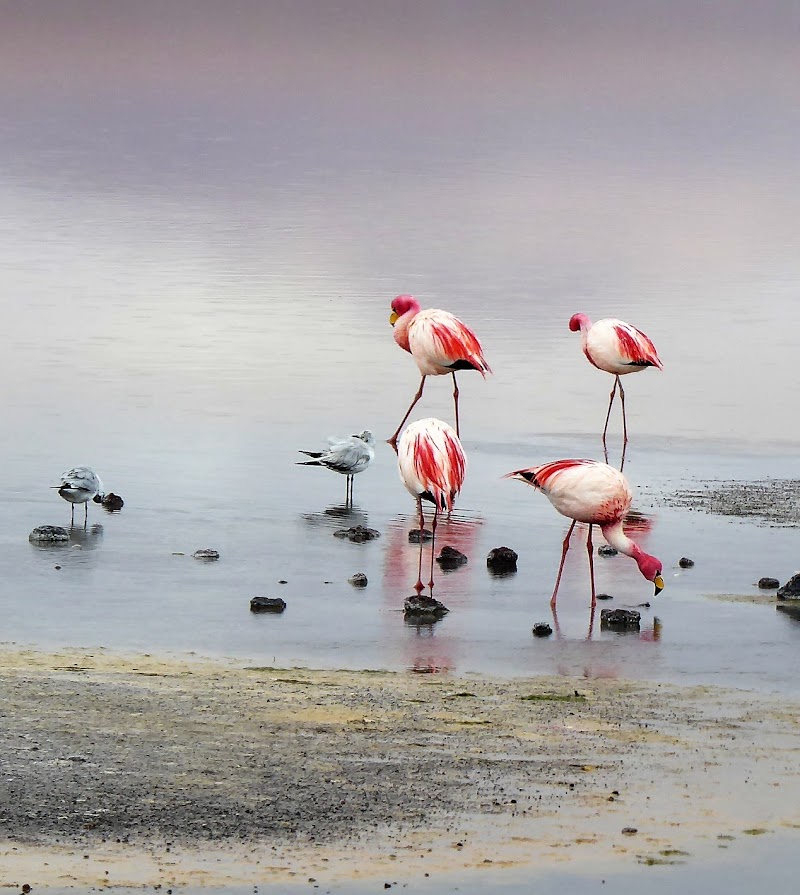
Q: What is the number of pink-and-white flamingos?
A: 4